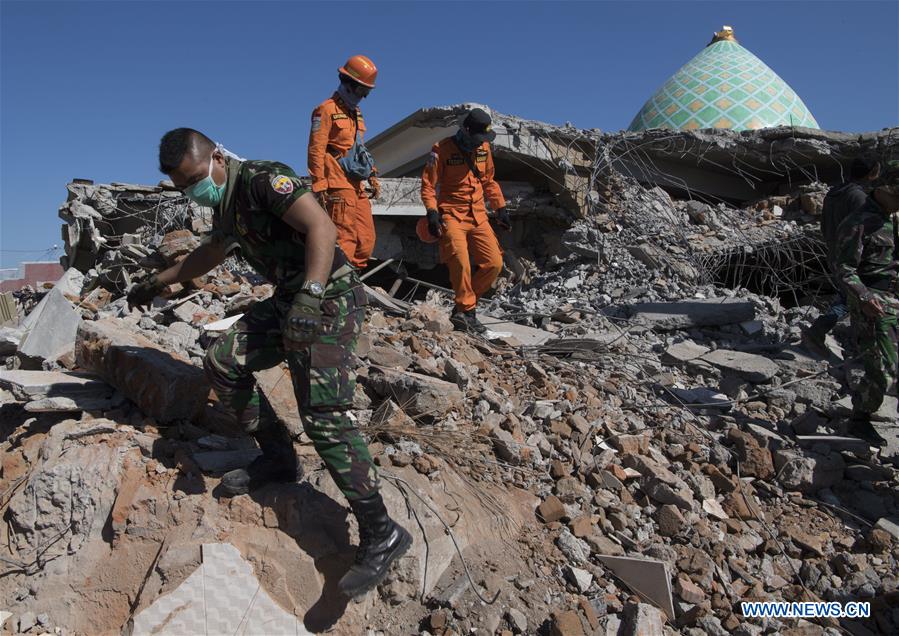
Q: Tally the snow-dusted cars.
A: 0